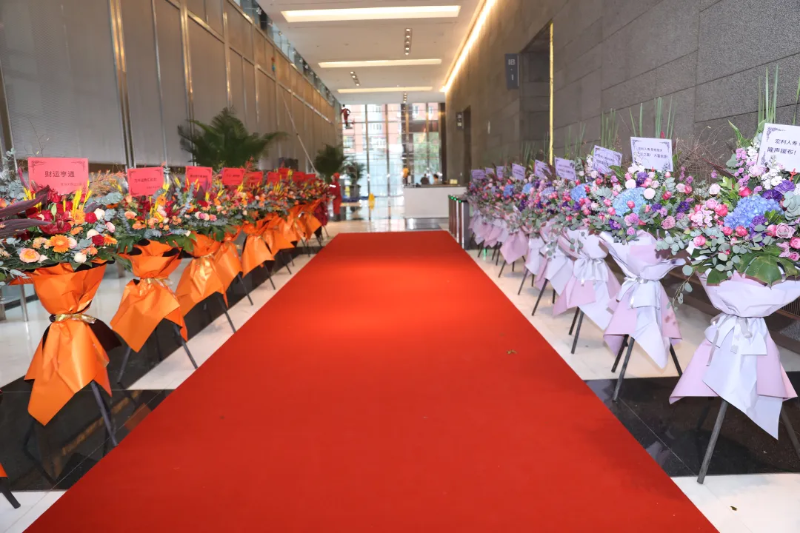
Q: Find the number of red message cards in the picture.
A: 9